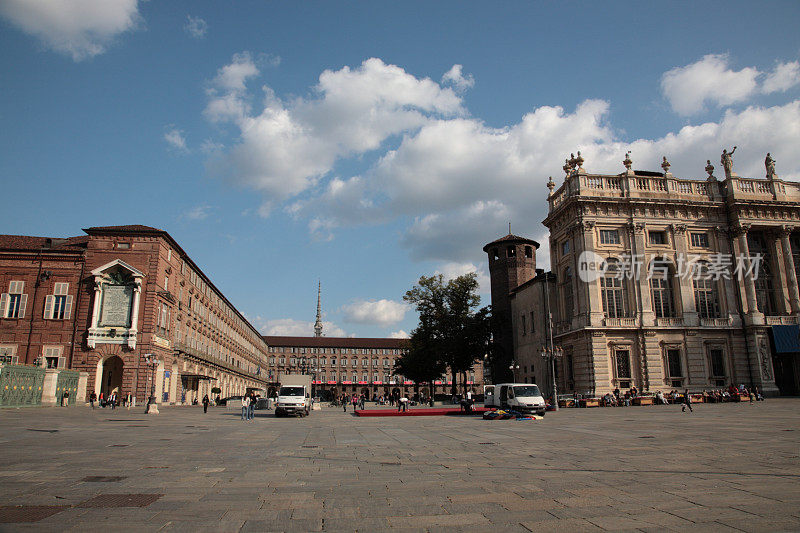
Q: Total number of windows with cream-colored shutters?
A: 4